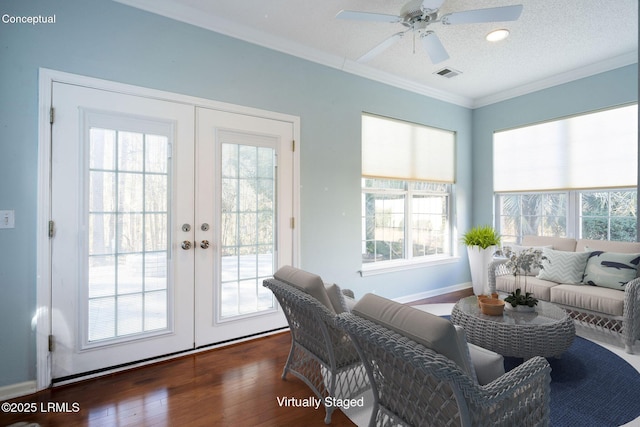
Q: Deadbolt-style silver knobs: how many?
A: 2